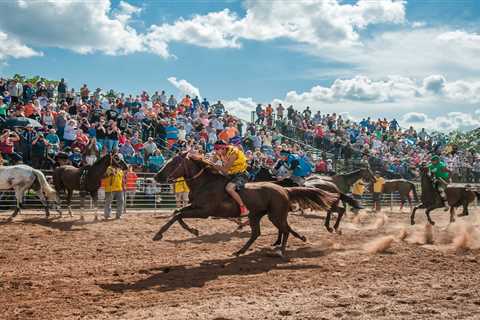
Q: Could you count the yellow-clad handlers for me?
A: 4